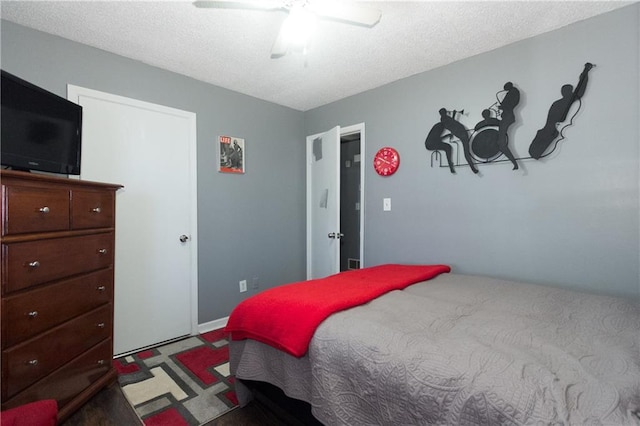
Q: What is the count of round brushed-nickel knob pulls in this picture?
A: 9